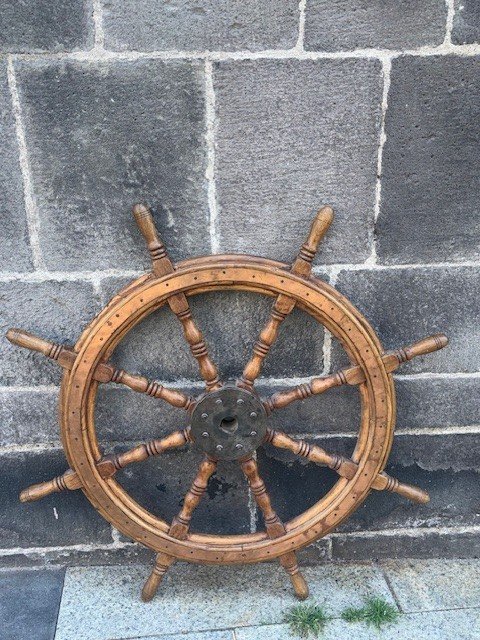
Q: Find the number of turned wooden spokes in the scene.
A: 8